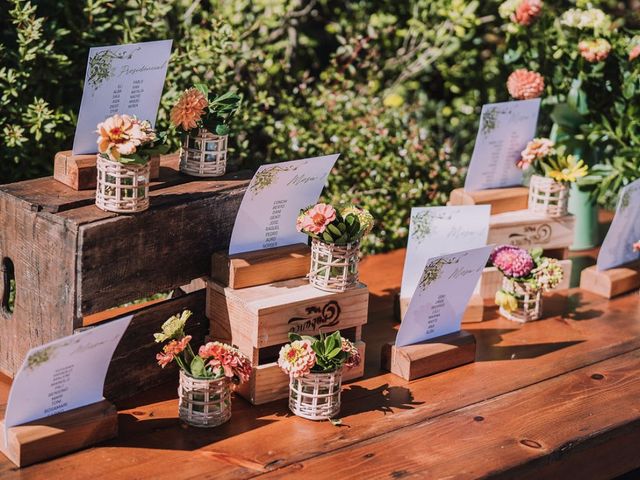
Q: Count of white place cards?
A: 7